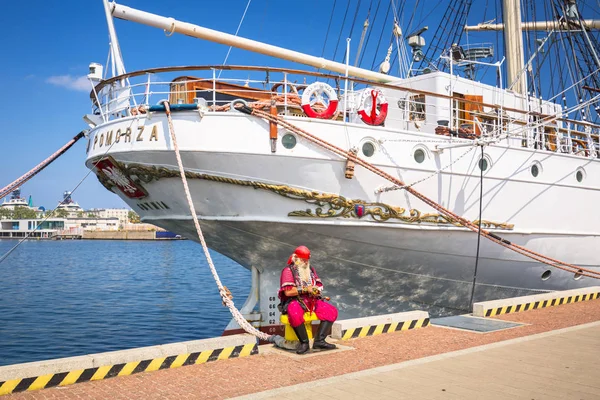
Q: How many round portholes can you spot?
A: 8